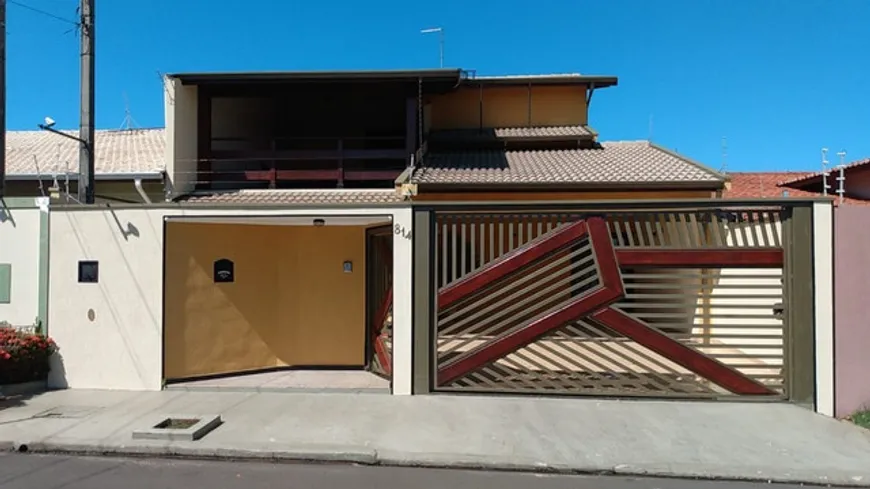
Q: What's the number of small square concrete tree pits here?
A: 1